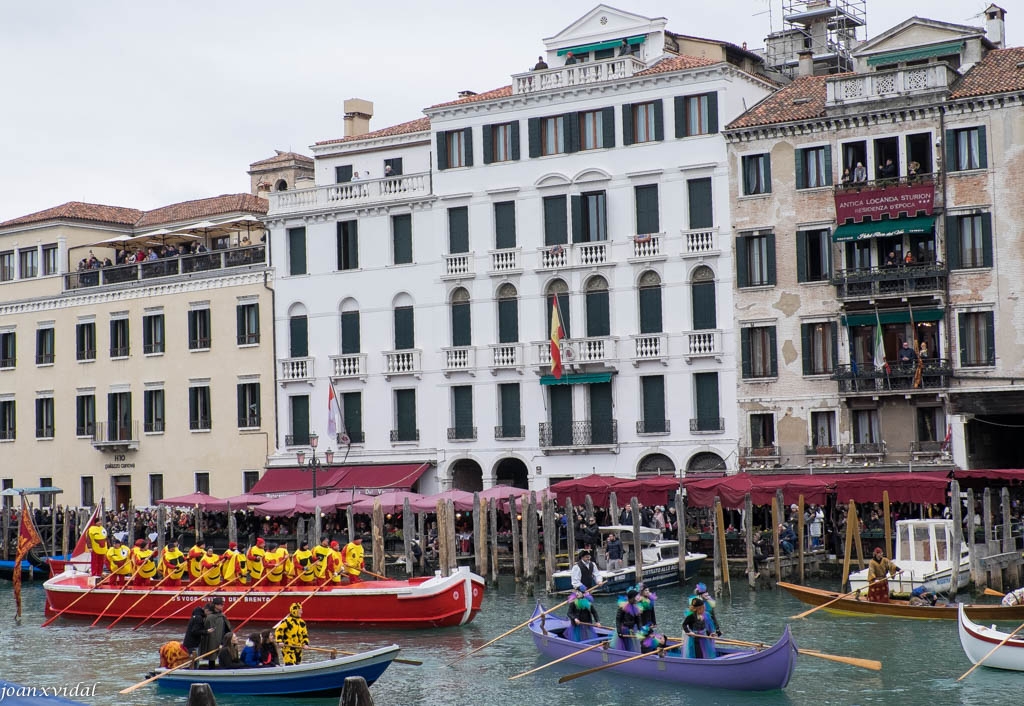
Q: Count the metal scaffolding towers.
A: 1